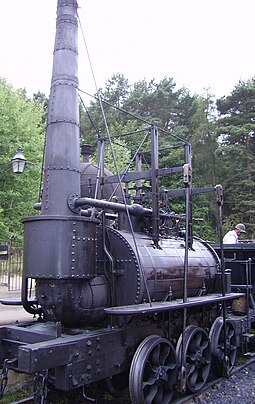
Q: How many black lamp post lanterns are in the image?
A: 1